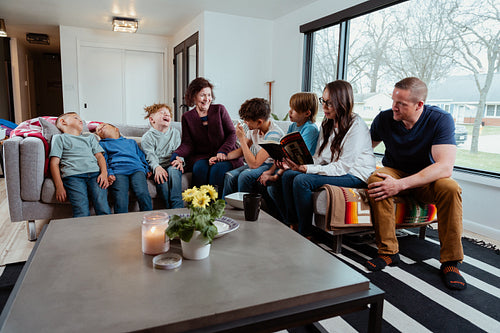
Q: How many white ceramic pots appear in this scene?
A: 1